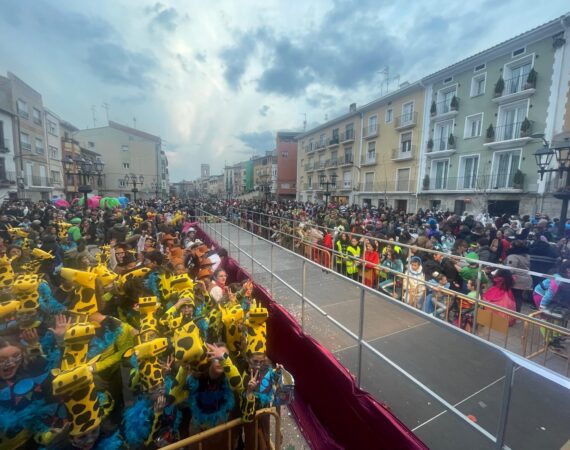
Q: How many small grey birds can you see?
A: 0